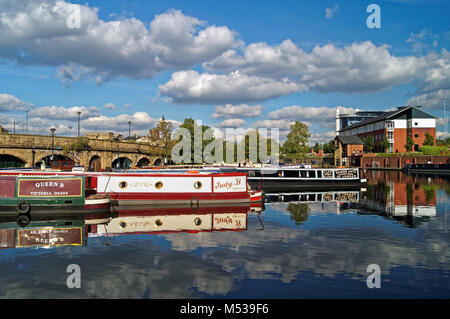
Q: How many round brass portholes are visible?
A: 3